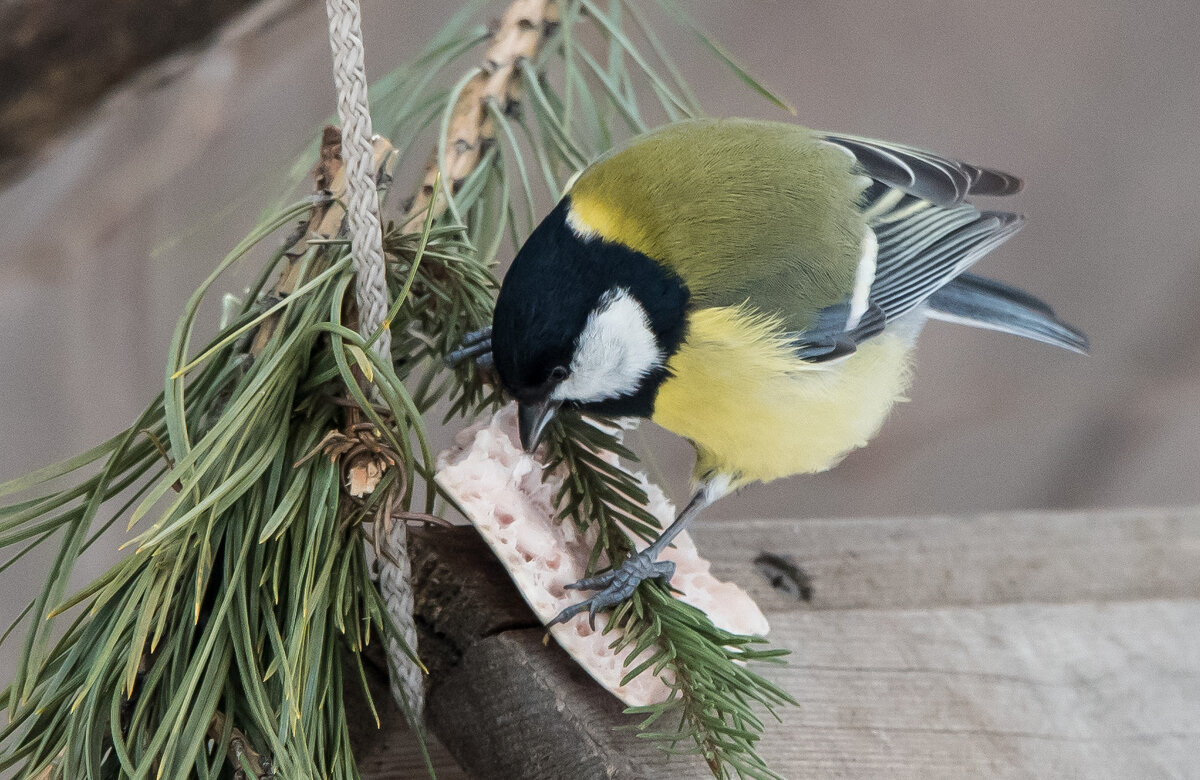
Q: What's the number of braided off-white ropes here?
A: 1